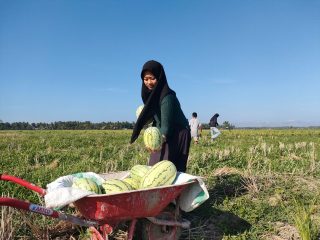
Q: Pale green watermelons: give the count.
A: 7